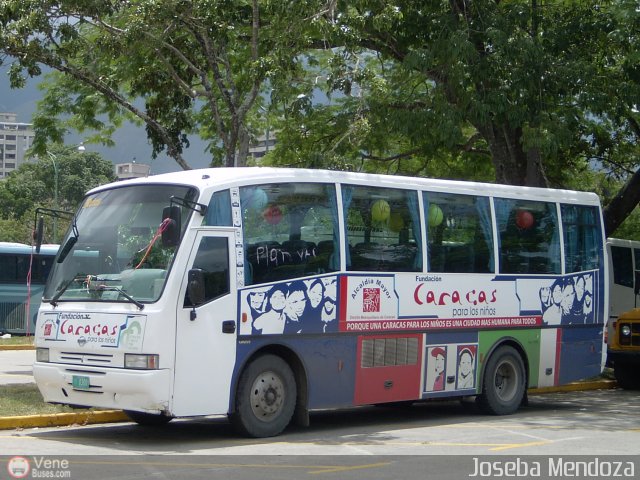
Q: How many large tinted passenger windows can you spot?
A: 5